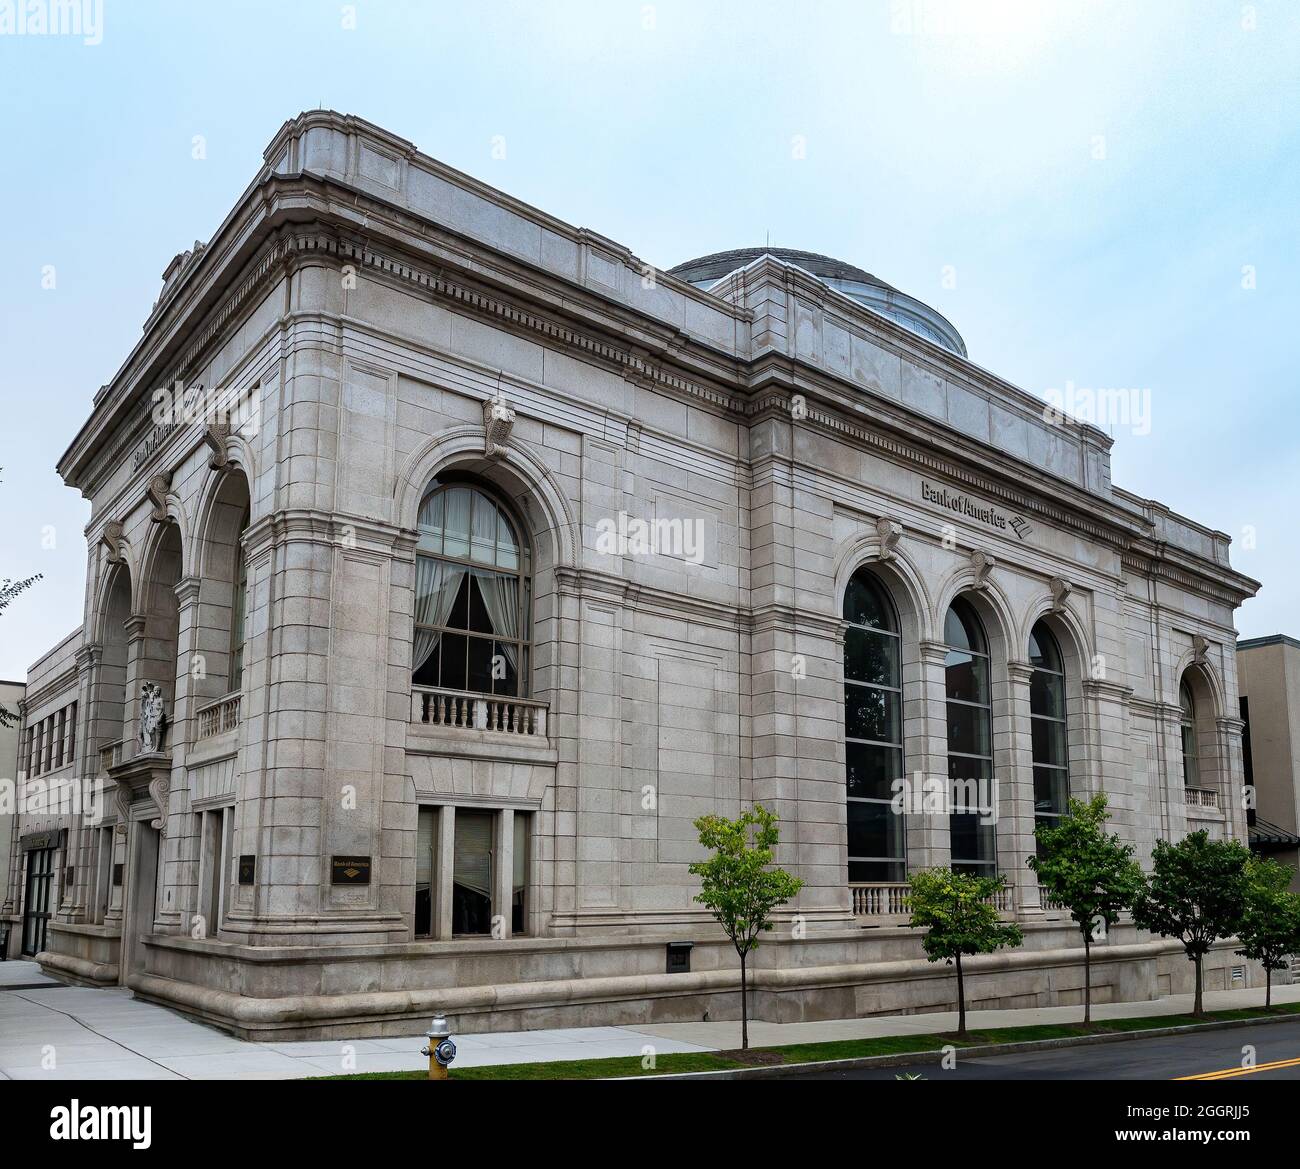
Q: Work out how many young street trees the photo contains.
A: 5